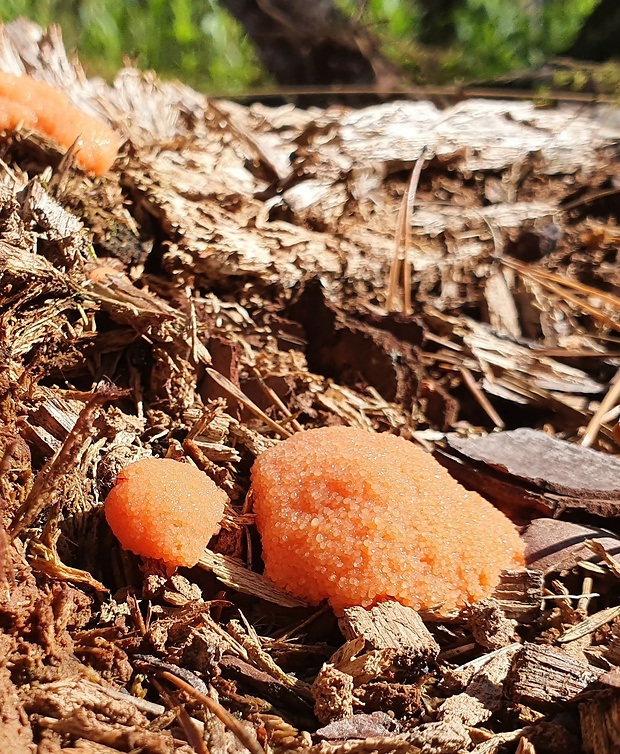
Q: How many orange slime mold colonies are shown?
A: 3